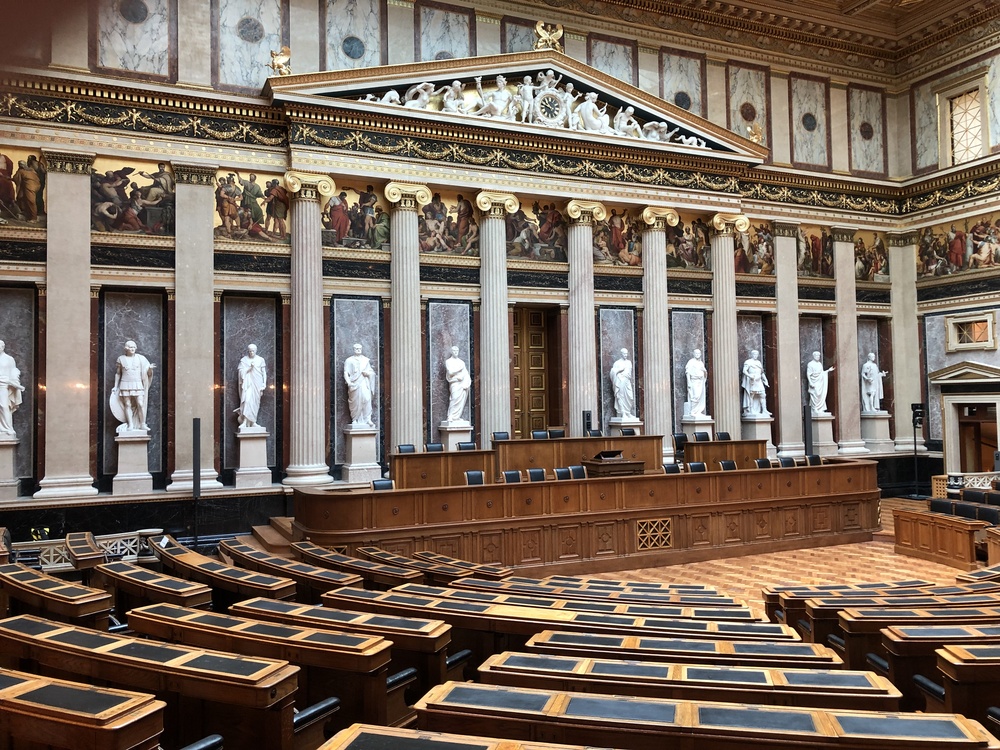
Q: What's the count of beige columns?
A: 11